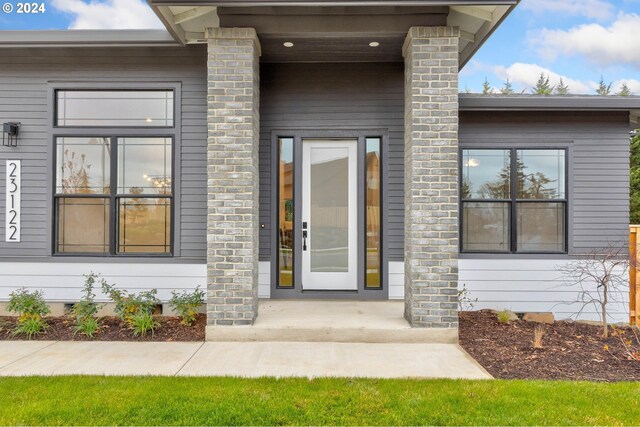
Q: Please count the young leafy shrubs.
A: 4